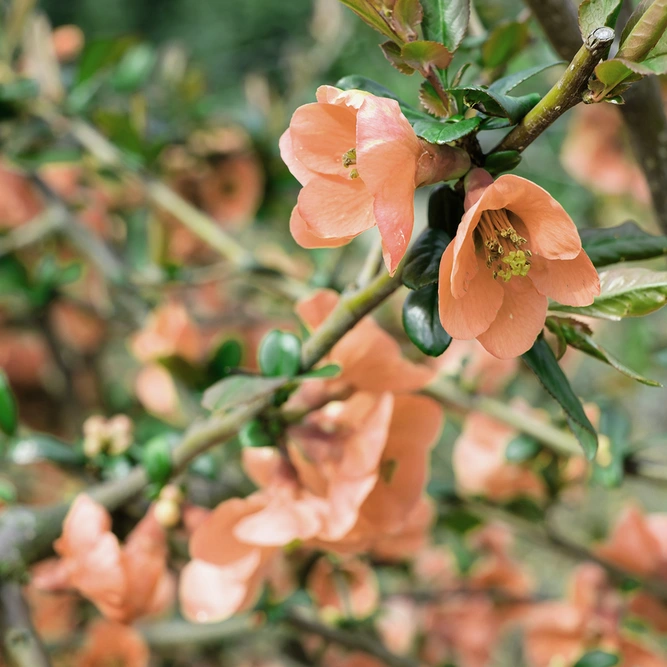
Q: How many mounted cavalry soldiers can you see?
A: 0